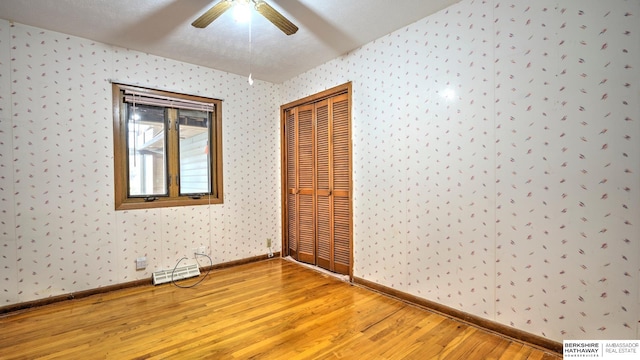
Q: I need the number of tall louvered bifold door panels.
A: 4